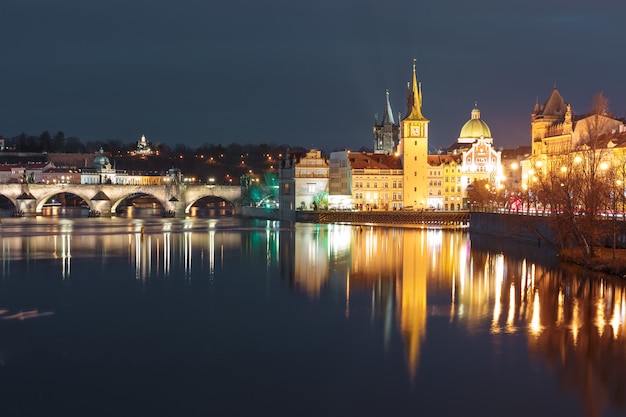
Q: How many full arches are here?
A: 3